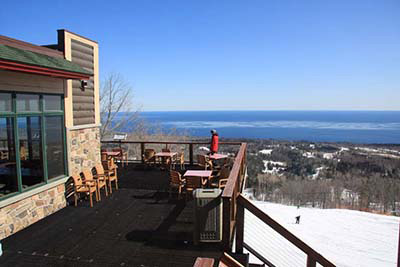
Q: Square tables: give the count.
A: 4